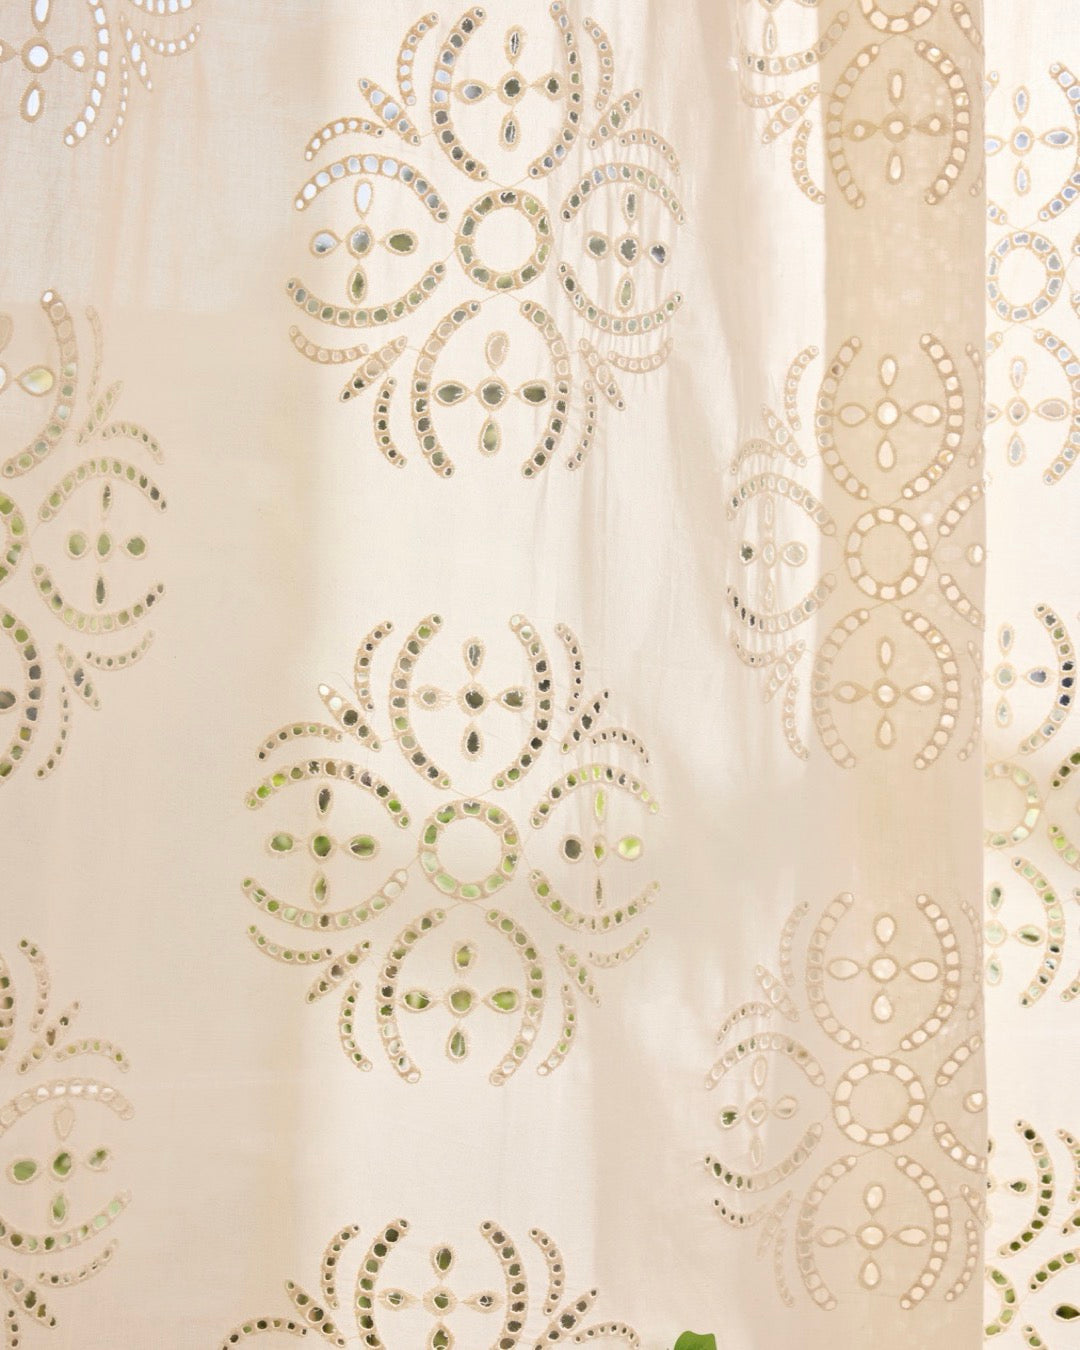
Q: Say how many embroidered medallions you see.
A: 12